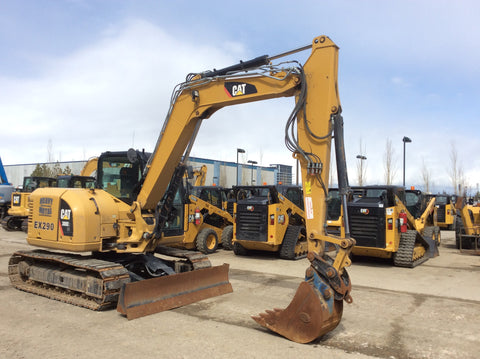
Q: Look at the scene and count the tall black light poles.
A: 4